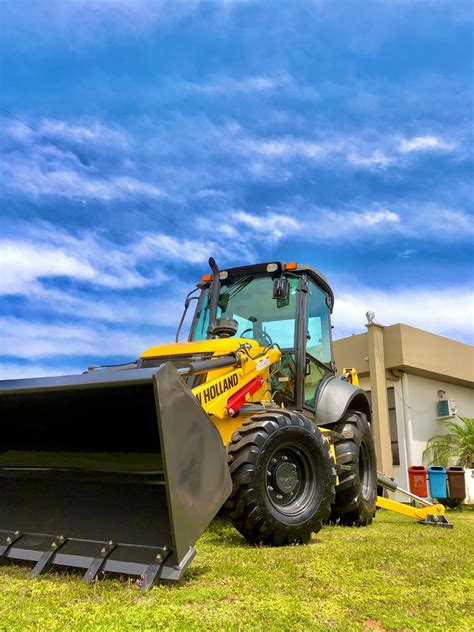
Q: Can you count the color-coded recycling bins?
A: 3